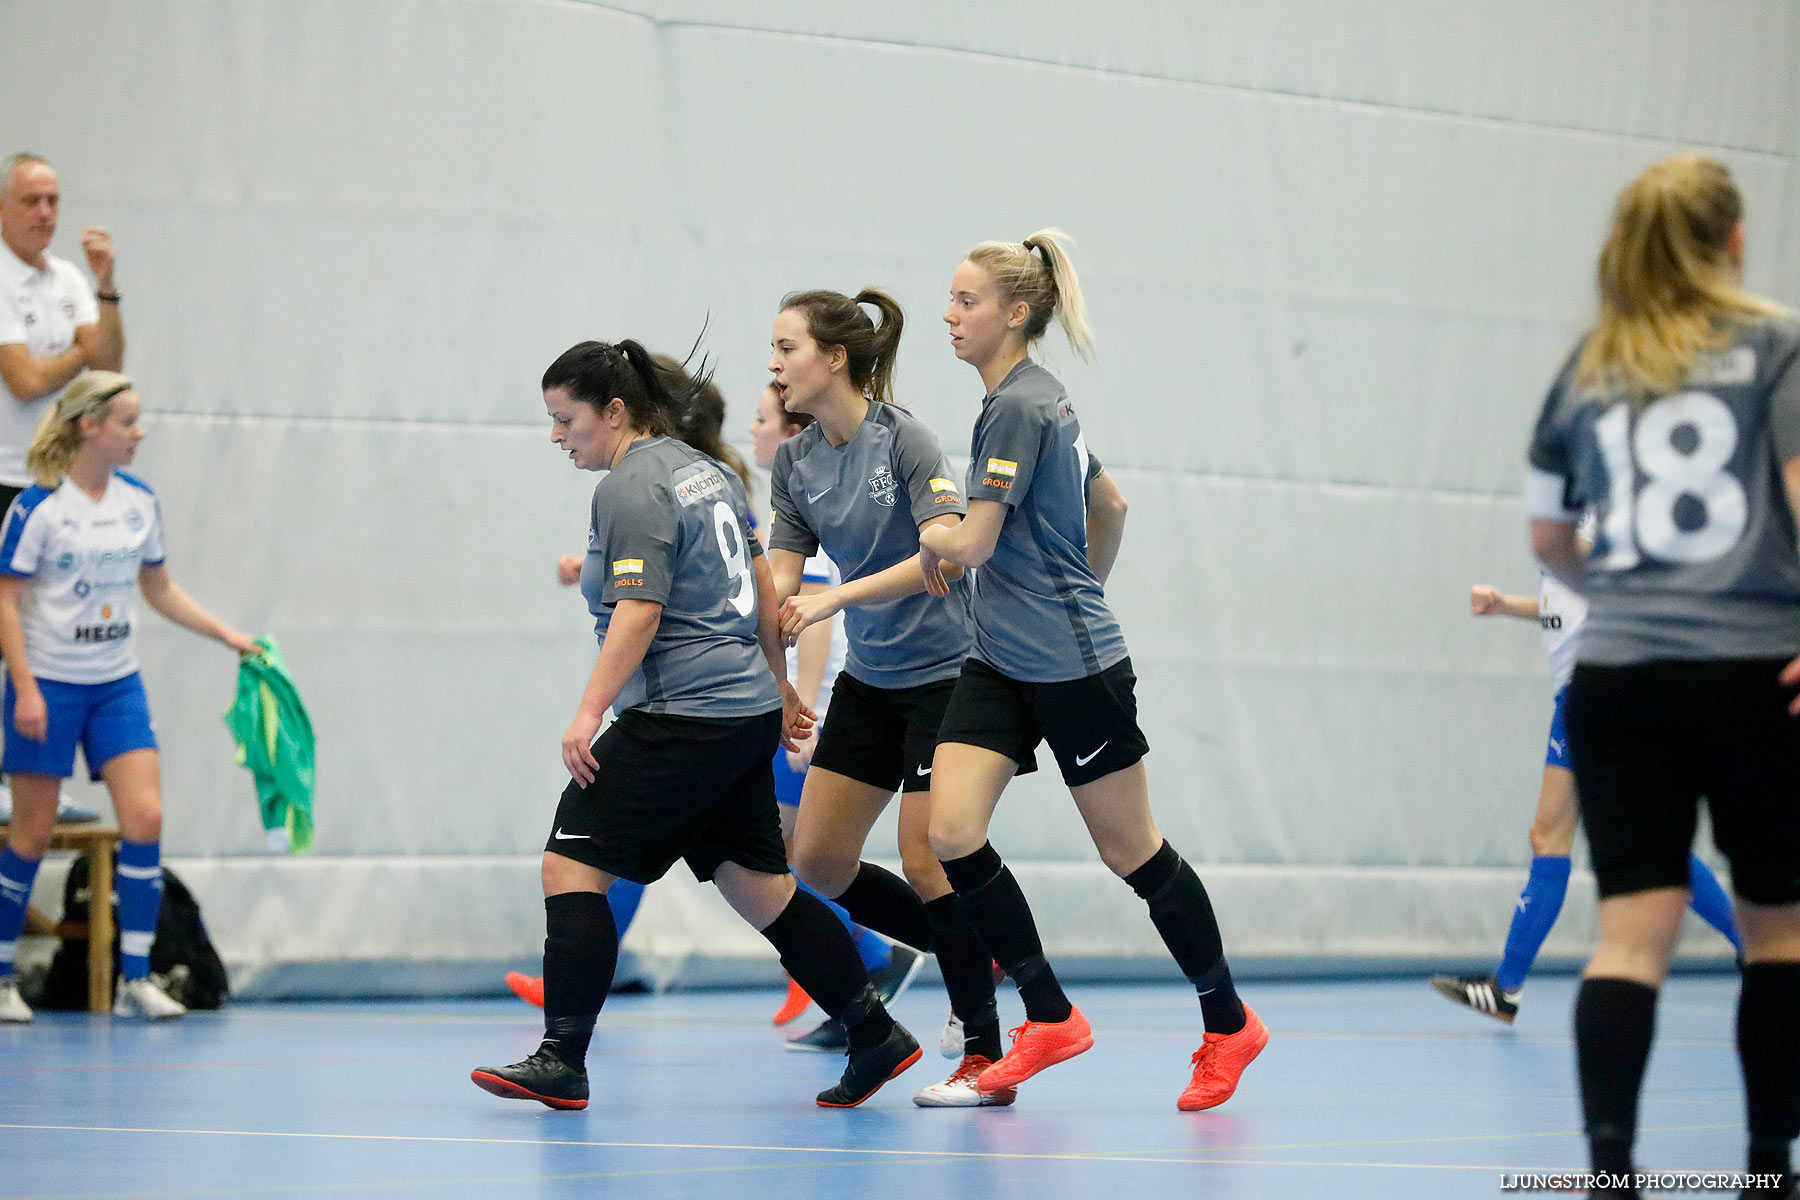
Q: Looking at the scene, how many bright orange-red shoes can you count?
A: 4